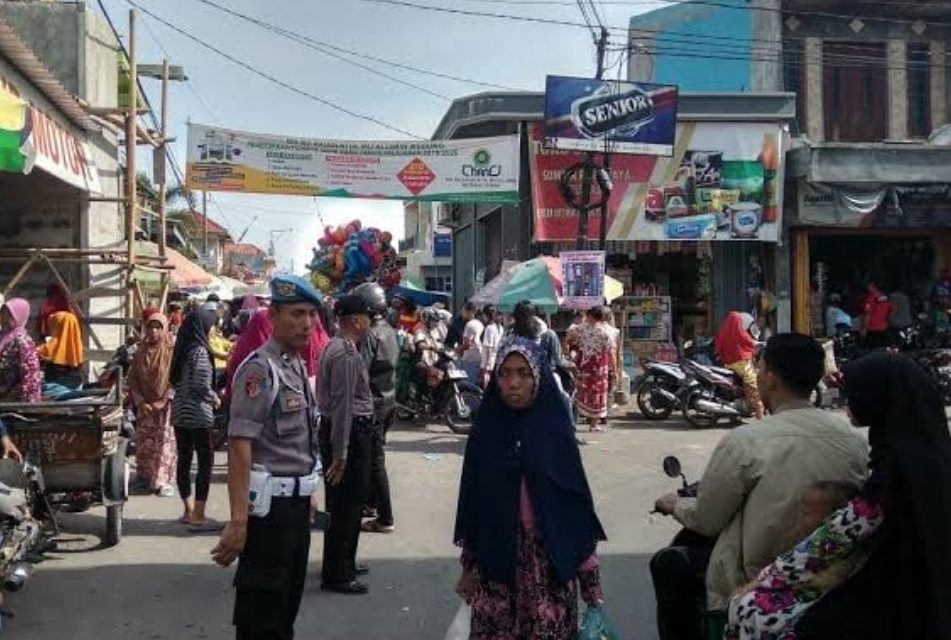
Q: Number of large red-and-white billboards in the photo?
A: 1